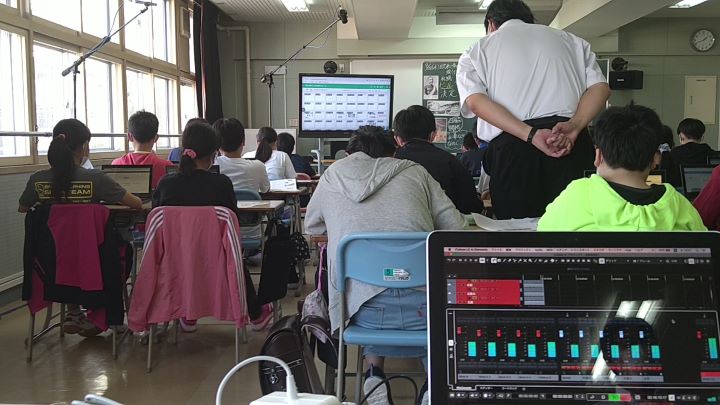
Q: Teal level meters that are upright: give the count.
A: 11